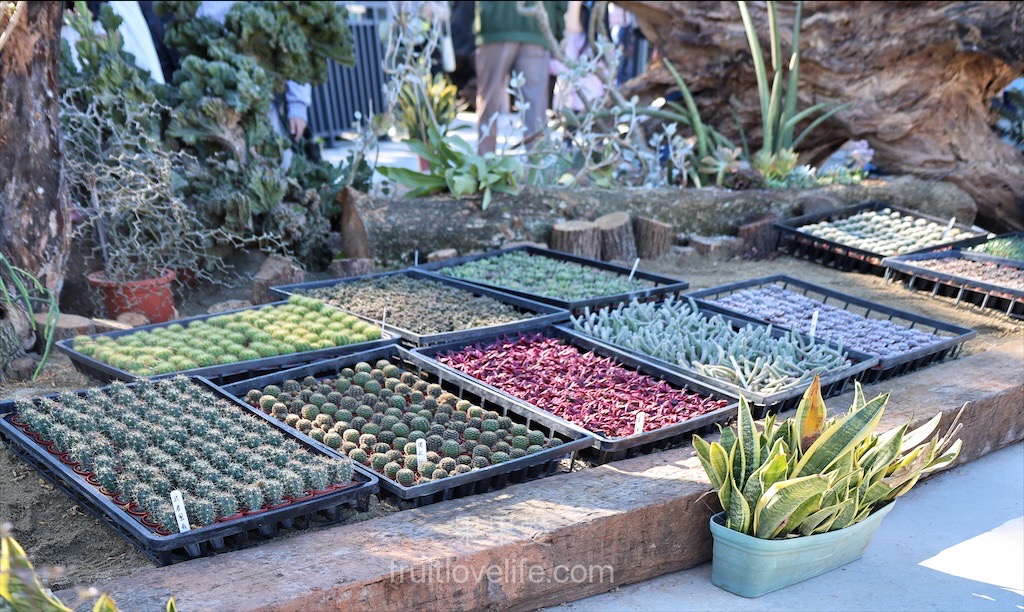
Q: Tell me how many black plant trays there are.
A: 11